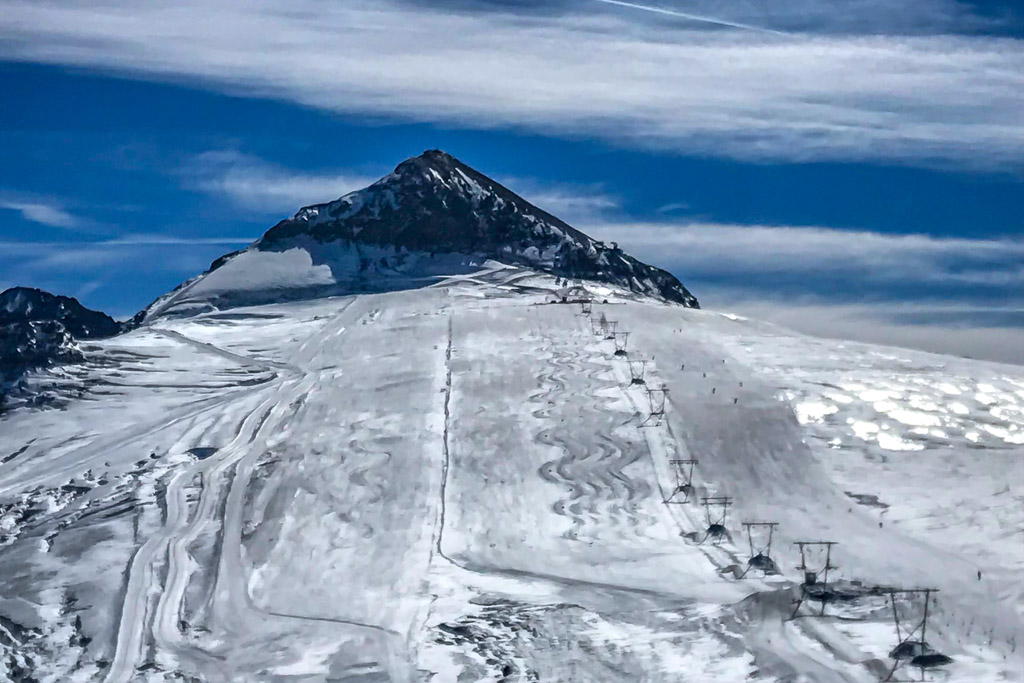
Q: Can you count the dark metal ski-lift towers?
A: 11